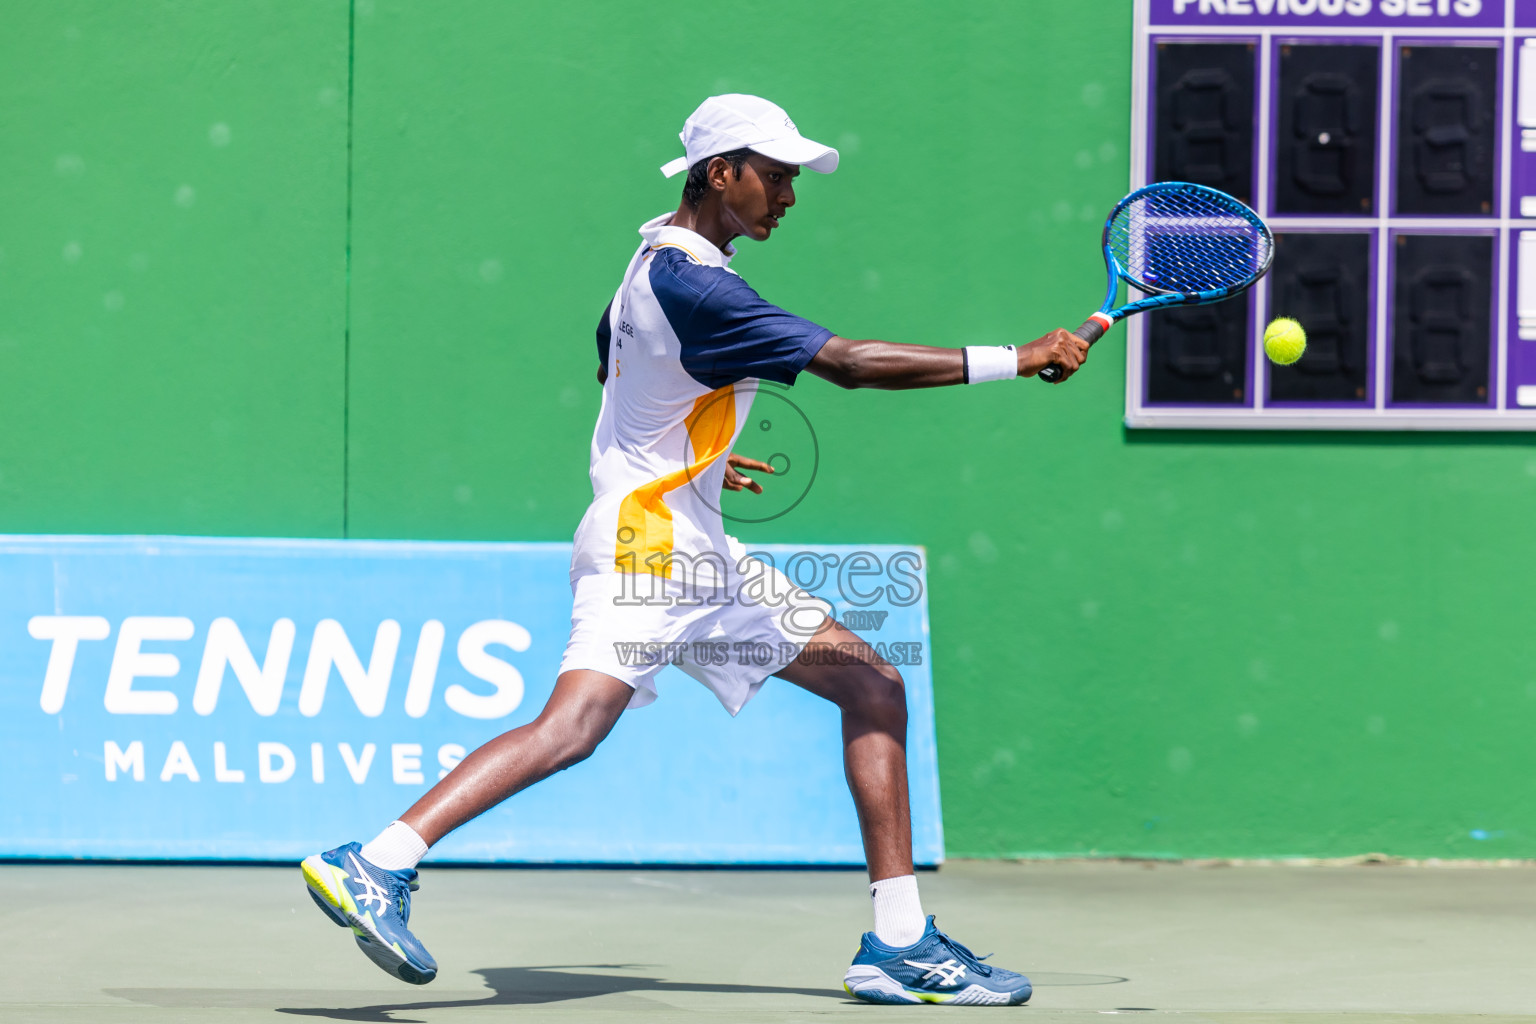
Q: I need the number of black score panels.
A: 6